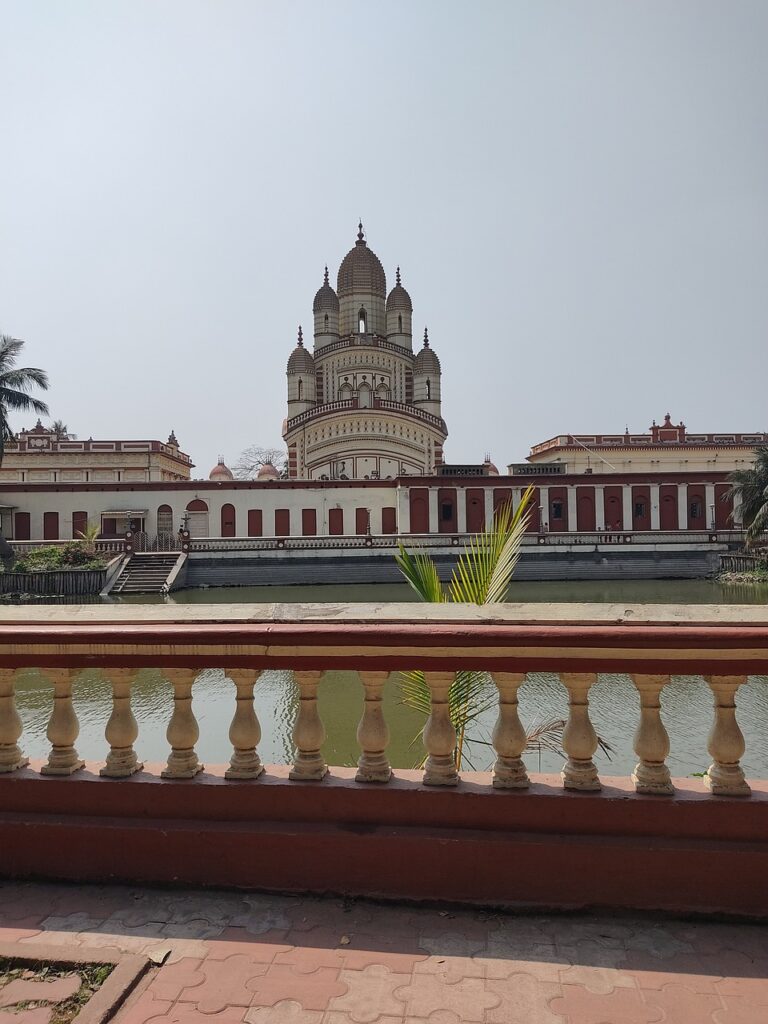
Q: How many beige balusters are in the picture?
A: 12